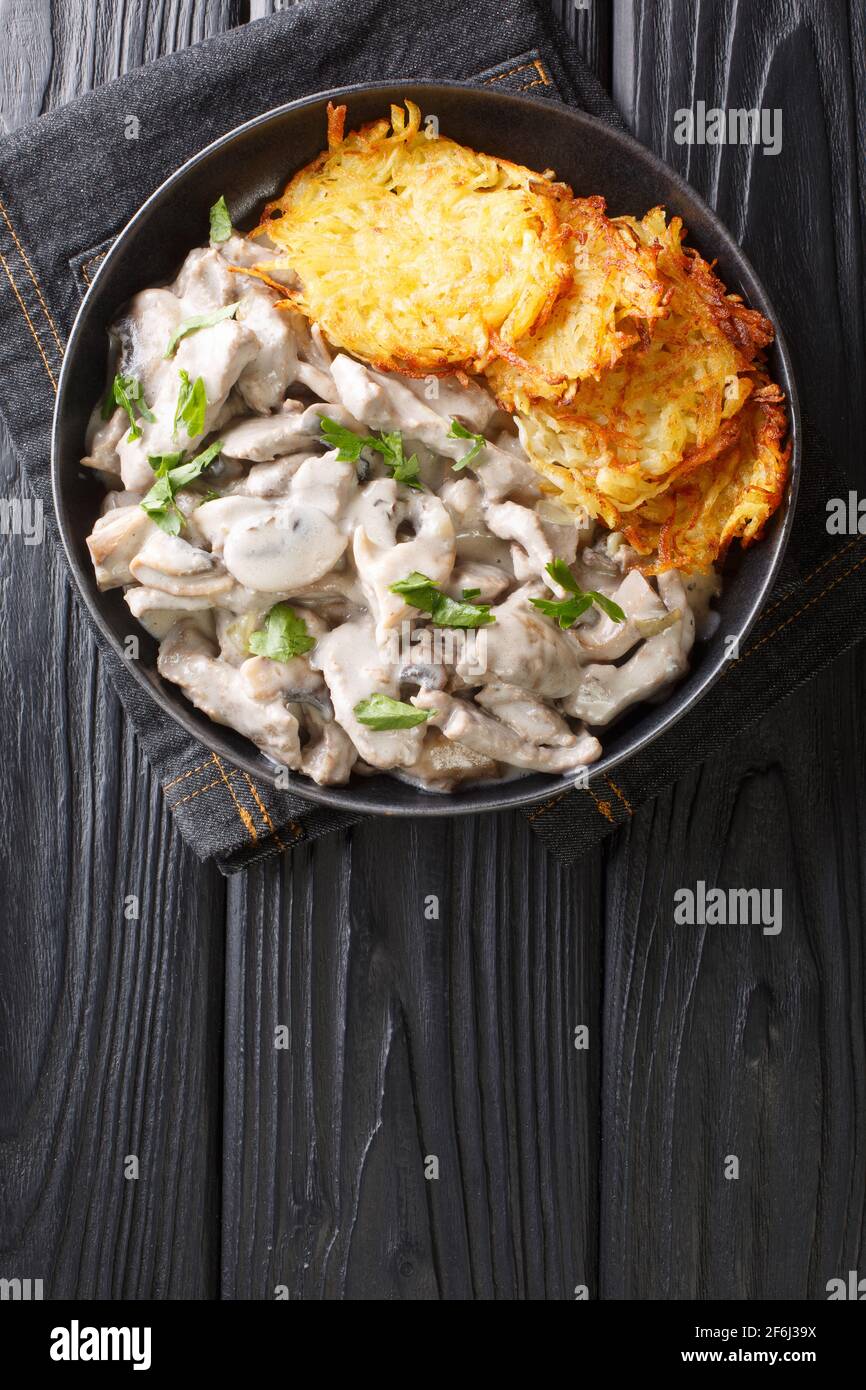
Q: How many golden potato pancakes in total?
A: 4